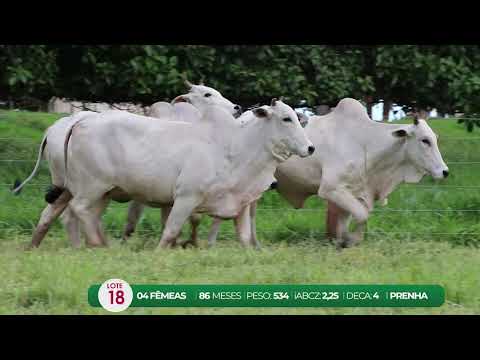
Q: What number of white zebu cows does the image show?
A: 4